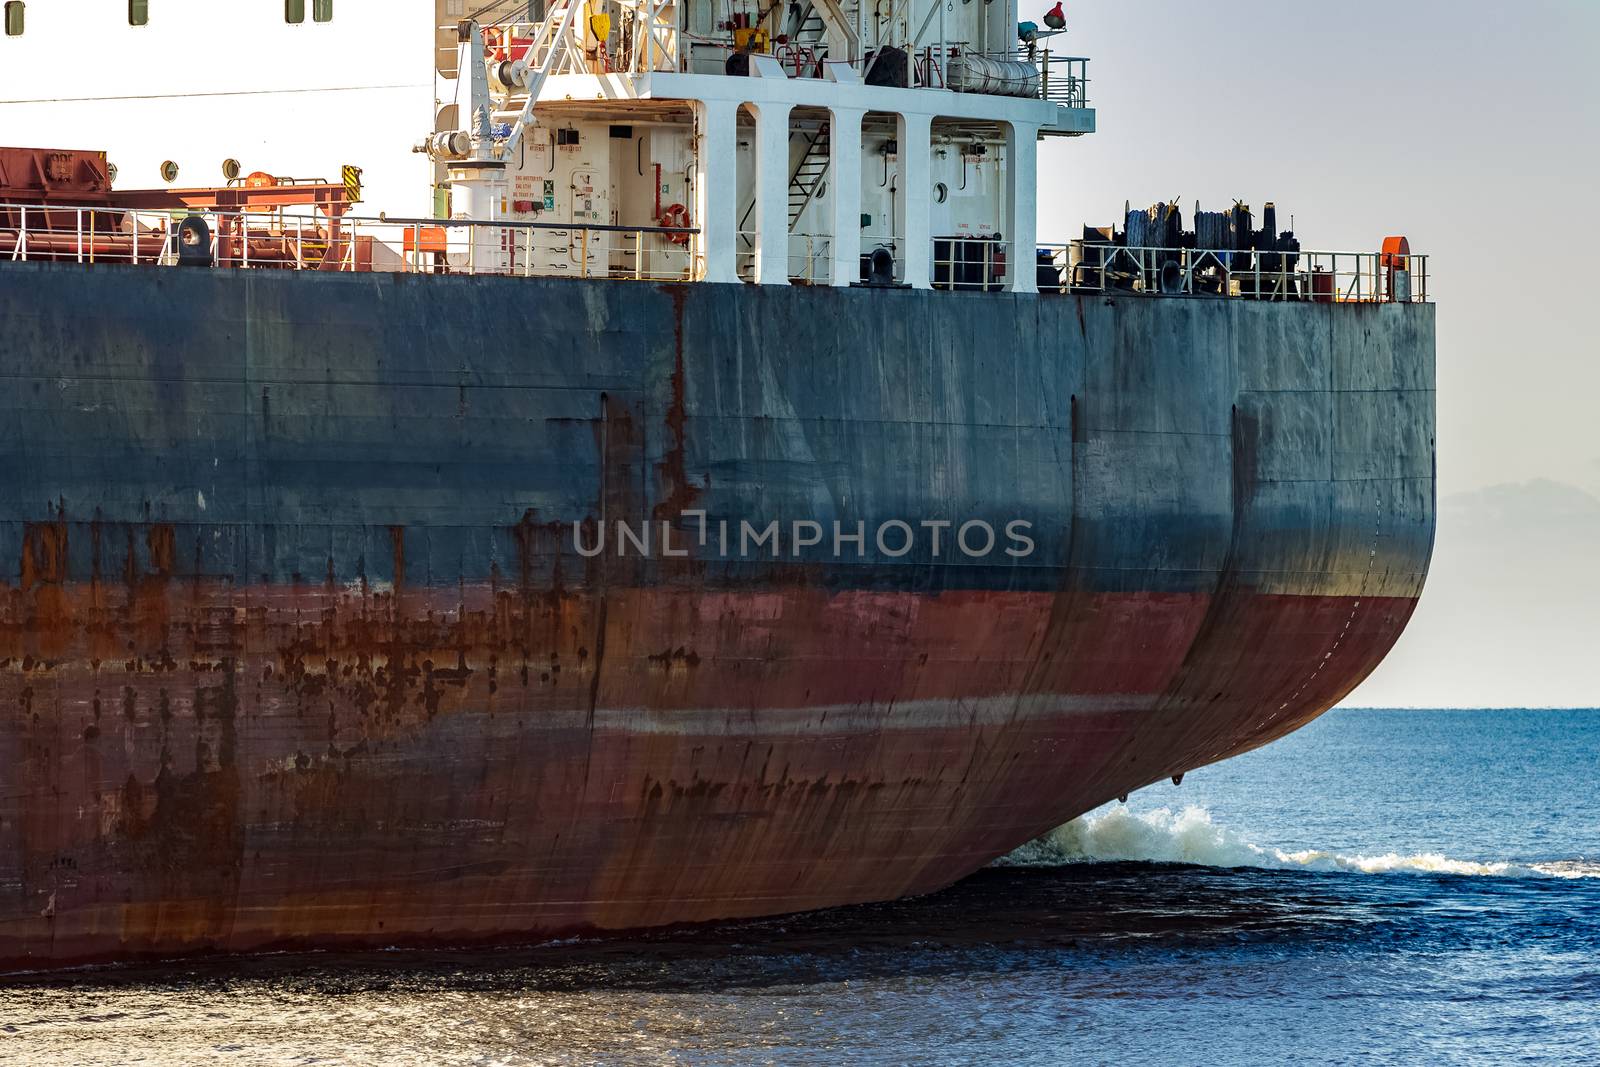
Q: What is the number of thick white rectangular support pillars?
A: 5